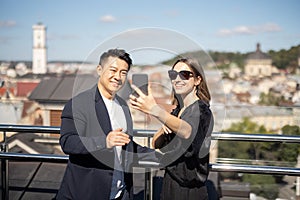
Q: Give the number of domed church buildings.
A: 1